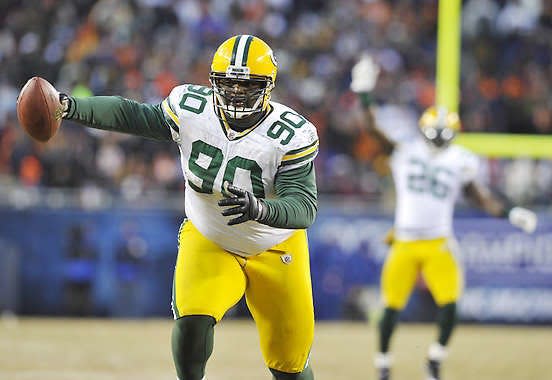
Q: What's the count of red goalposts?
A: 0